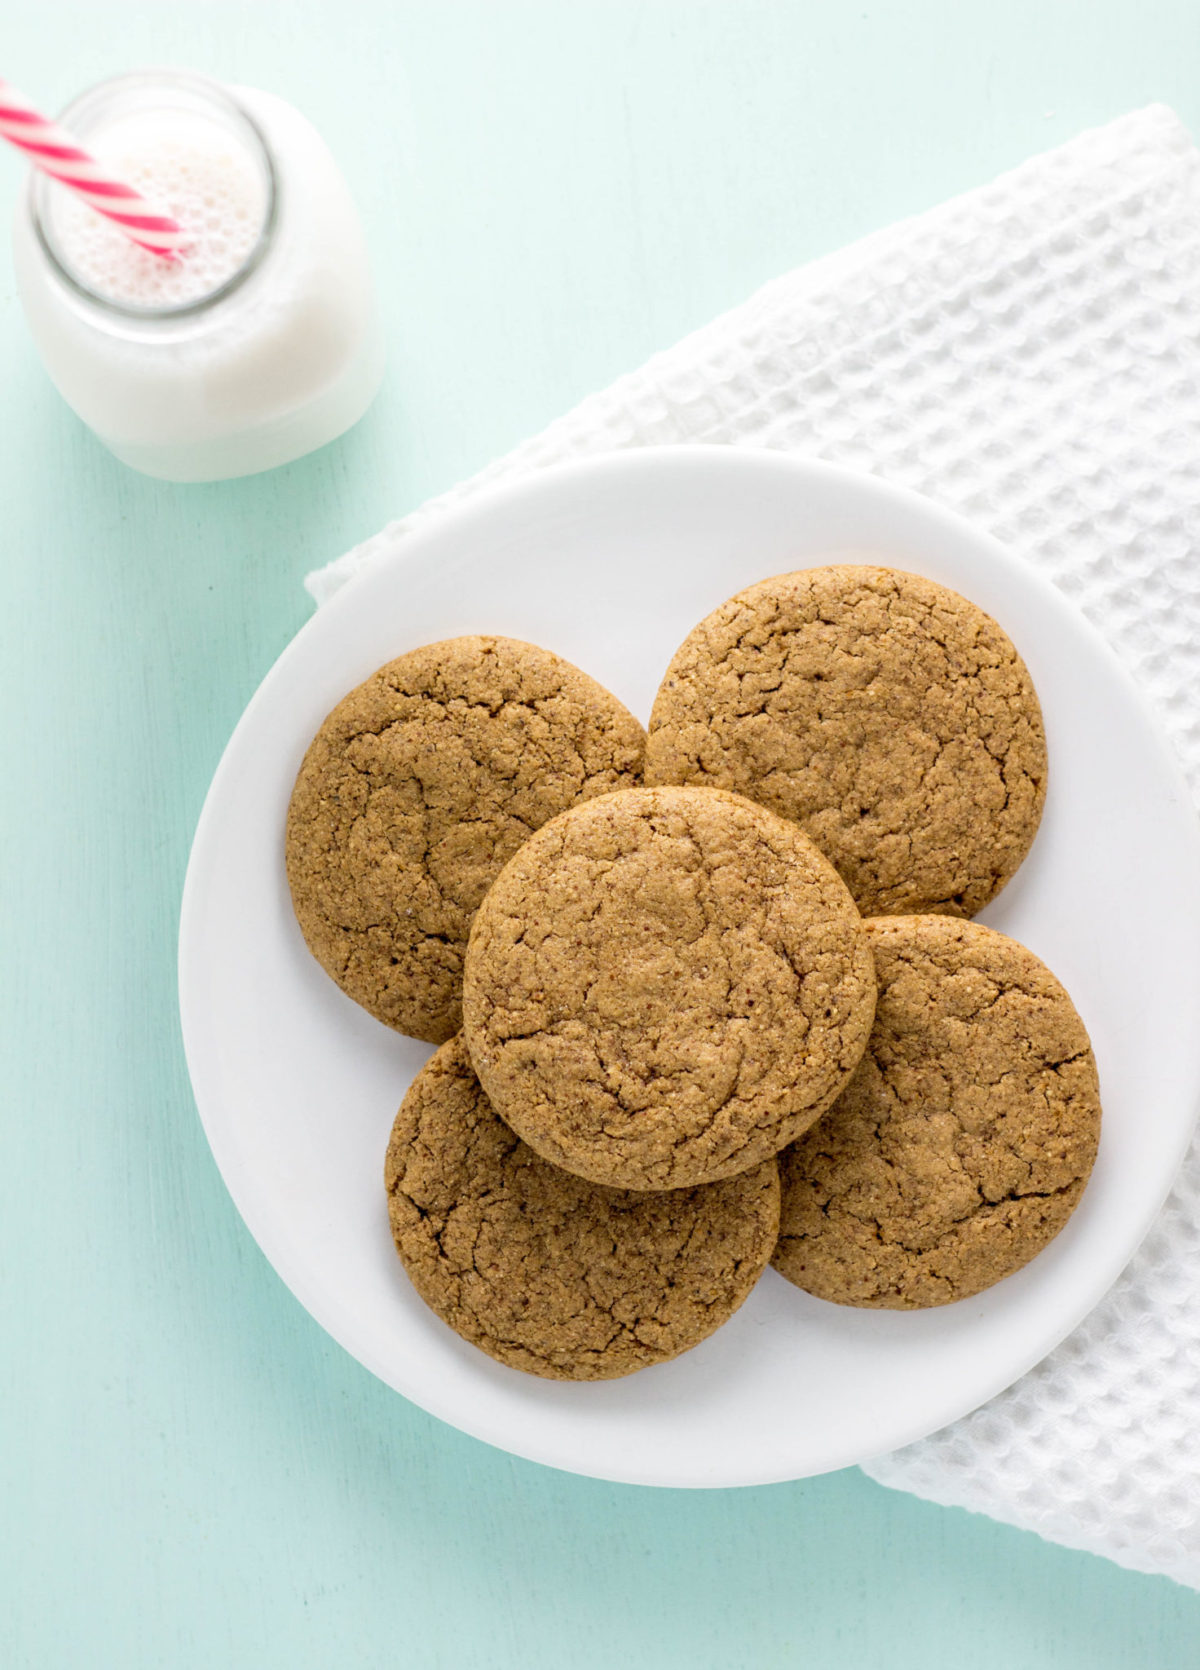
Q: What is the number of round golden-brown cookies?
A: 5